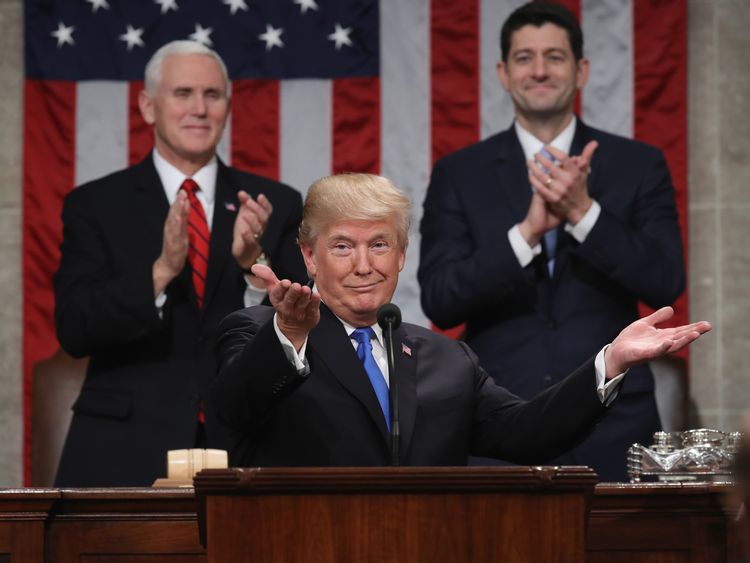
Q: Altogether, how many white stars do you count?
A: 9